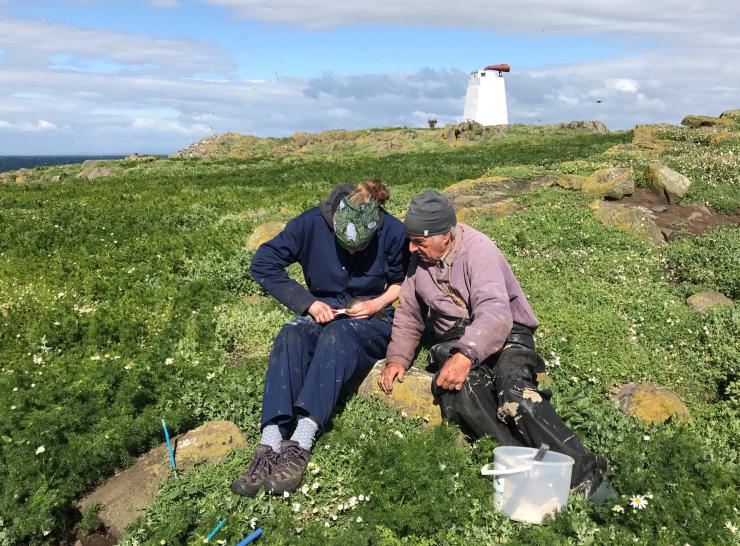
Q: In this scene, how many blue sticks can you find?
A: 3